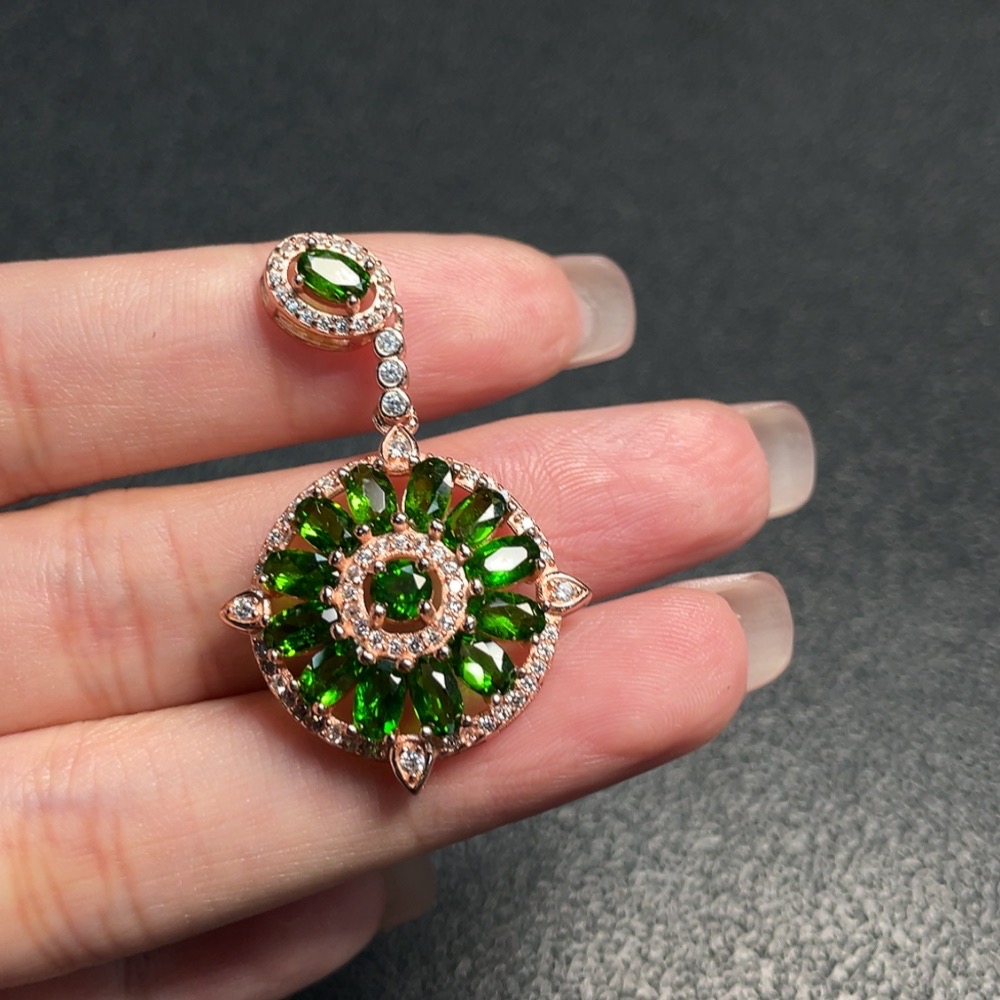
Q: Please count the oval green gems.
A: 13